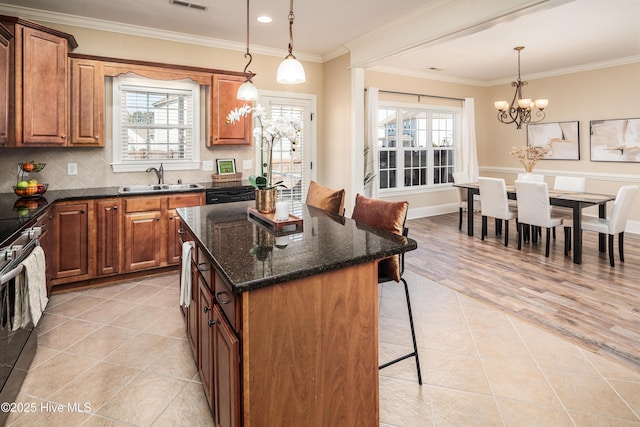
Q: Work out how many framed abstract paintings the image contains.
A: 2